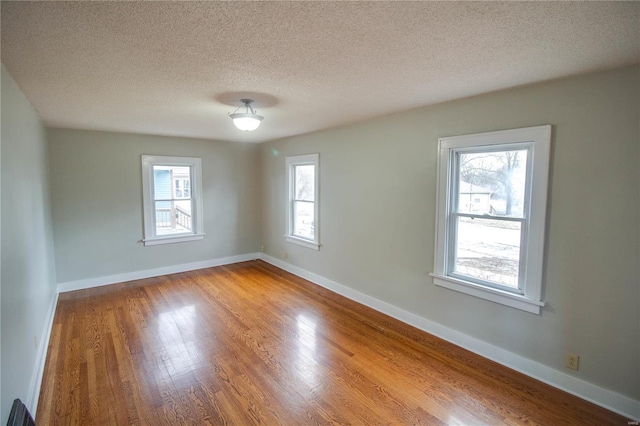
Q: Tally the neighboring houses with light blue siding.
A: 1